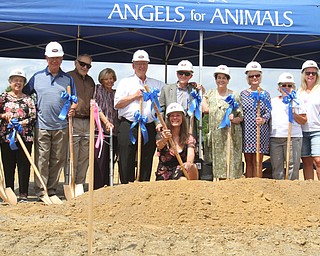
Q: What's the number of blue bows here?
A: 8